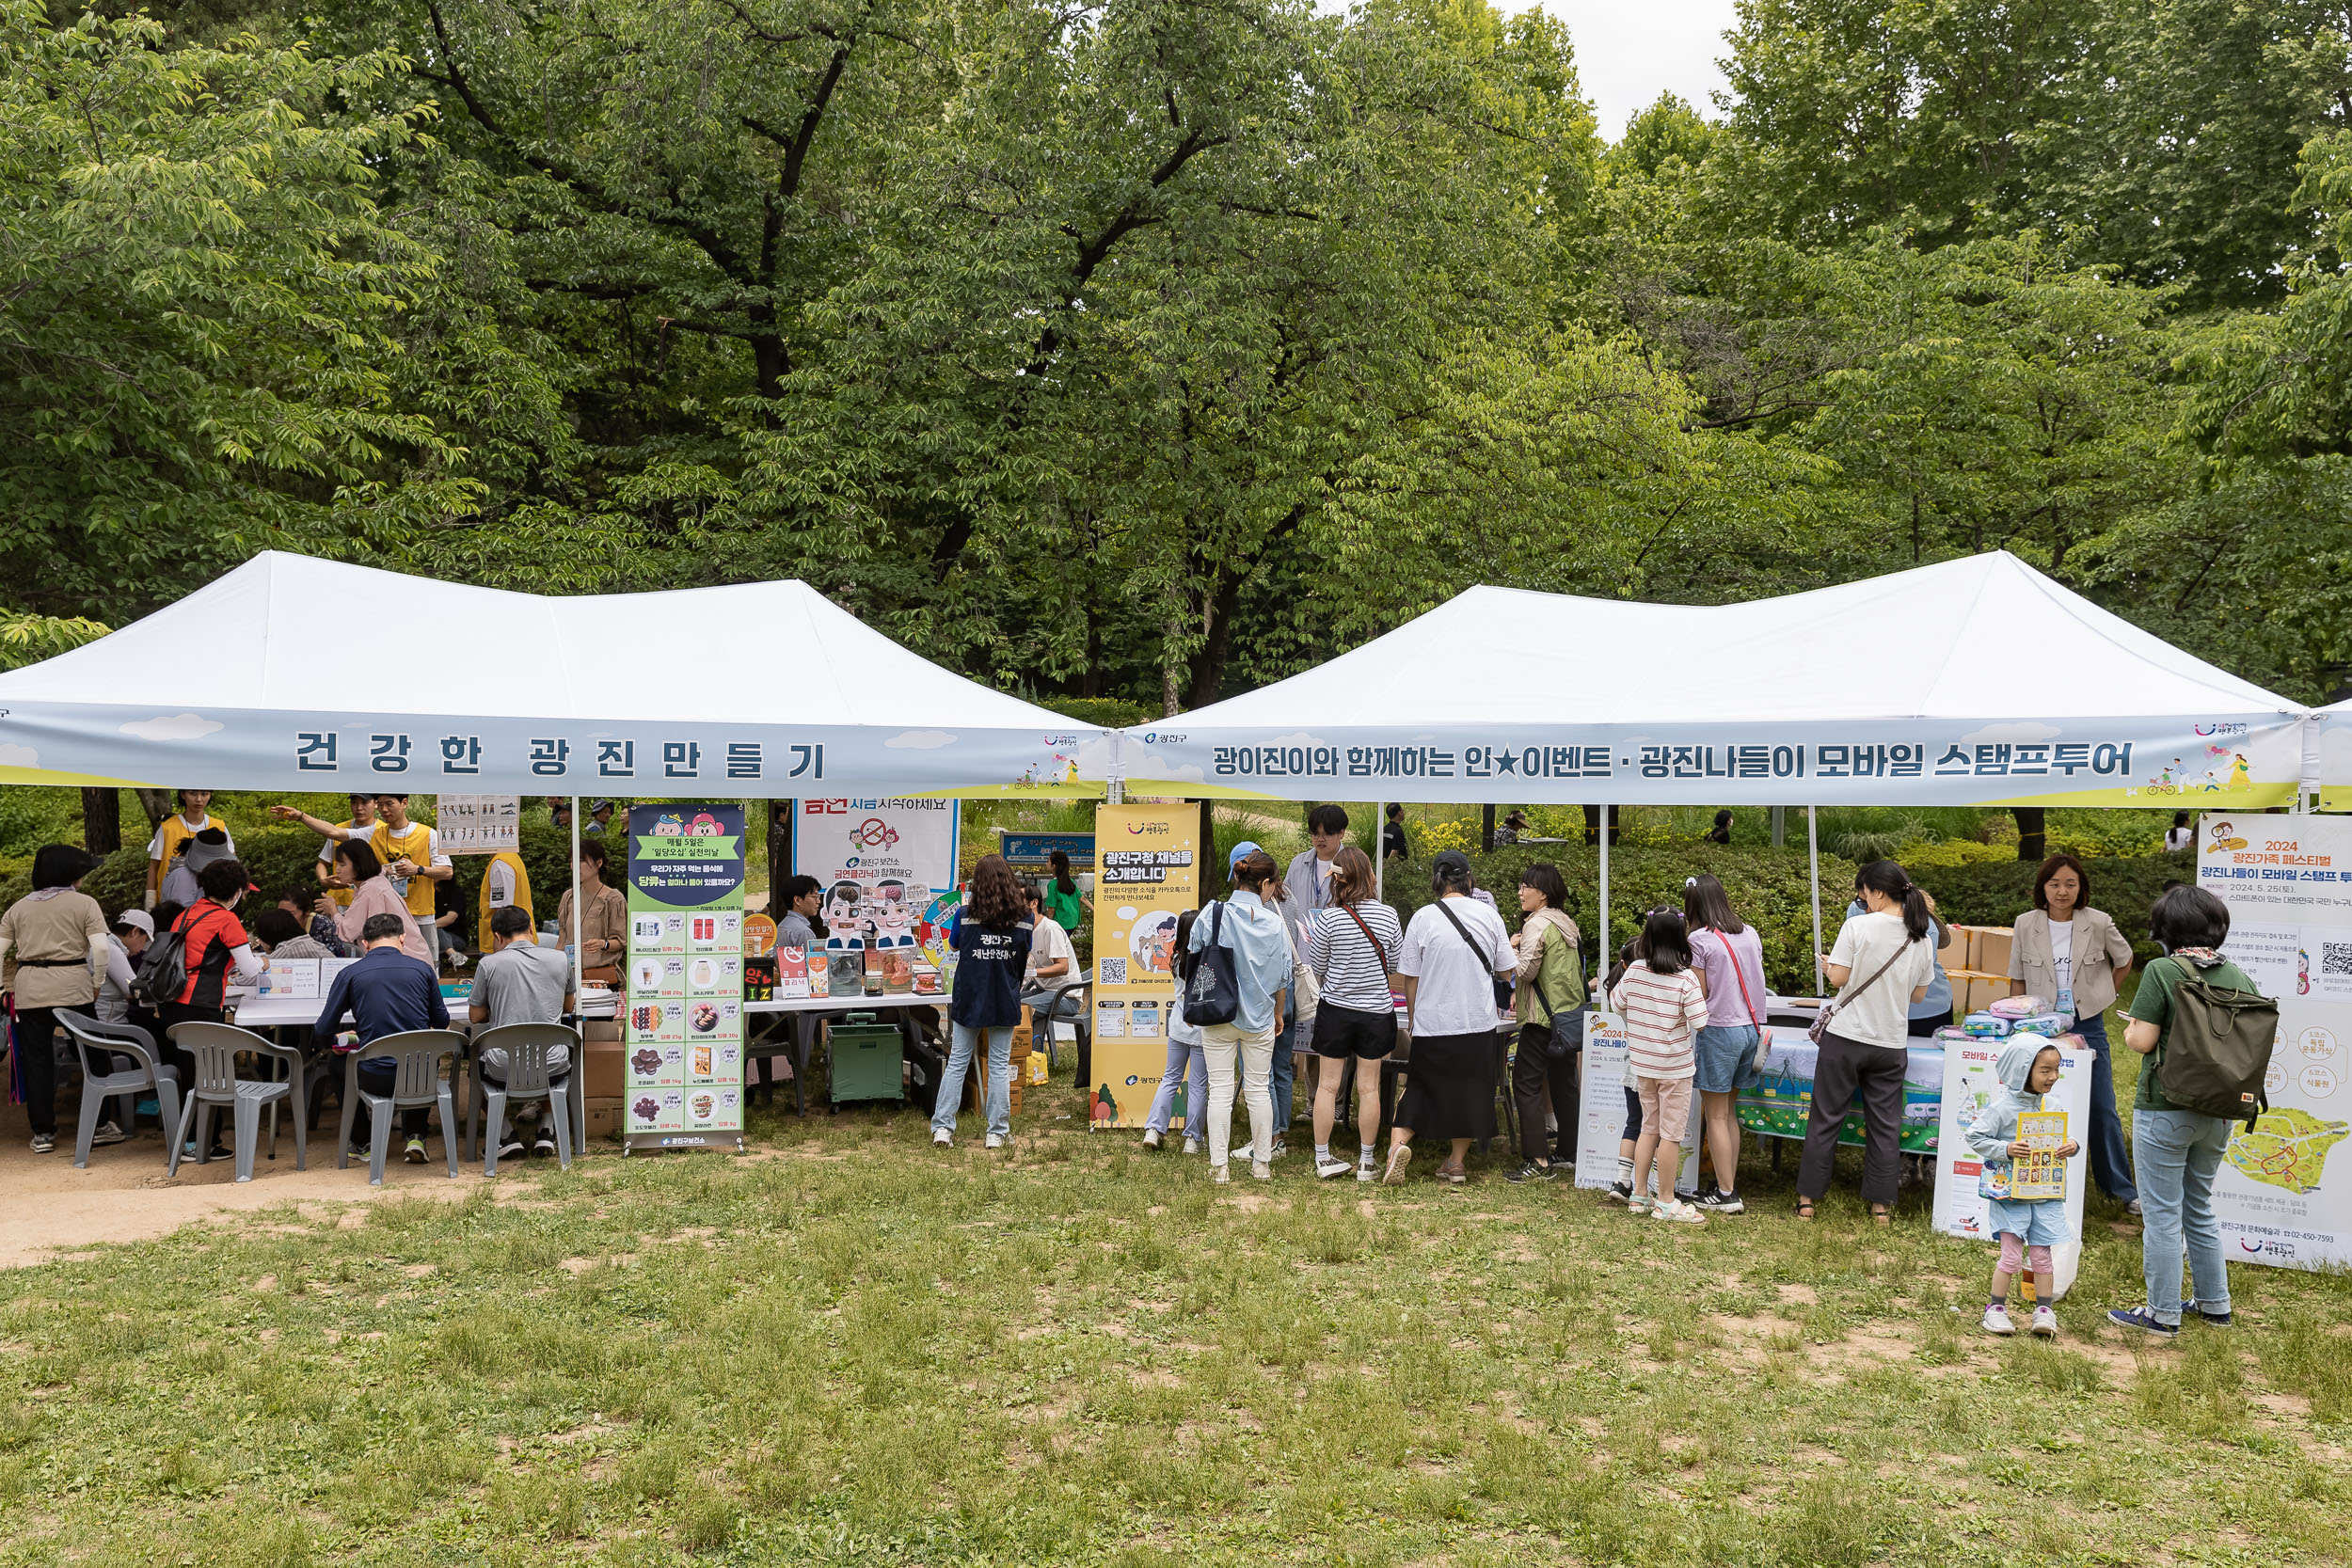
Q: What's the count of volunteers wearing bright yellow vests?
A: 4